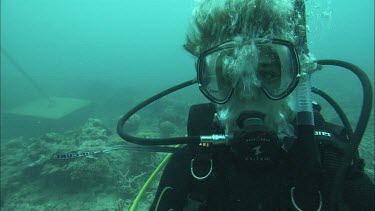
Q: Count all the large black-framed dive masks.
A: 1